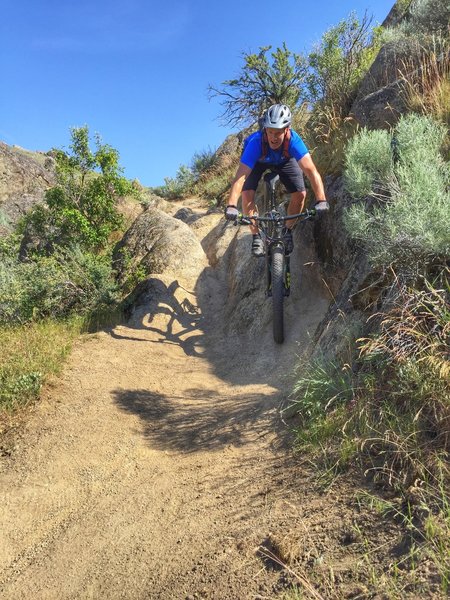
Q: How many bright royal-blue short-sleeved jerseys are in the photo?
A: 1